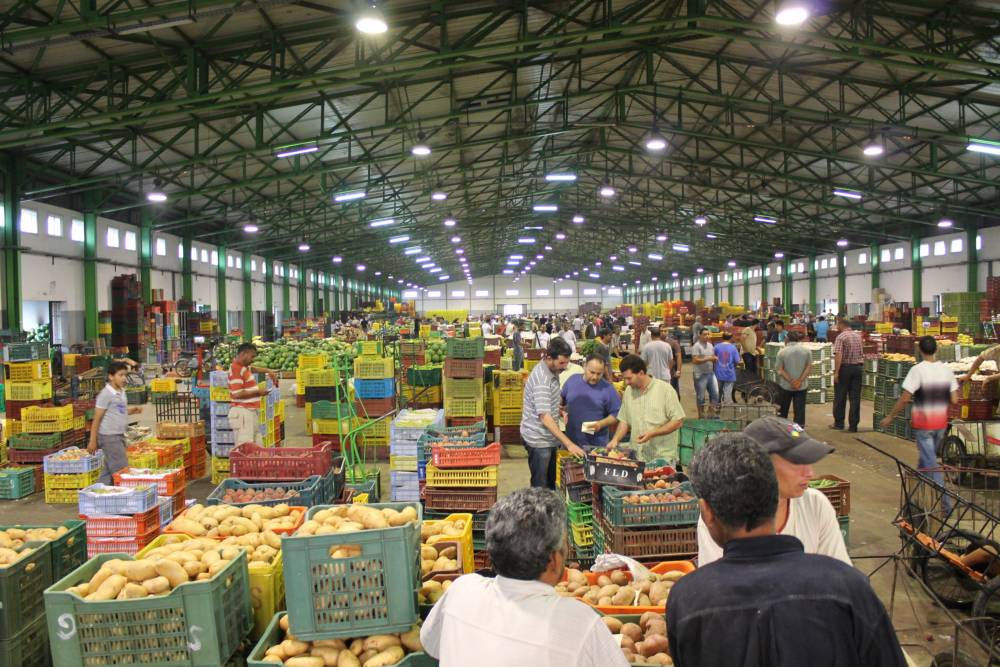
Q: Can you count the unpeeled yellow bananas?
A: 0